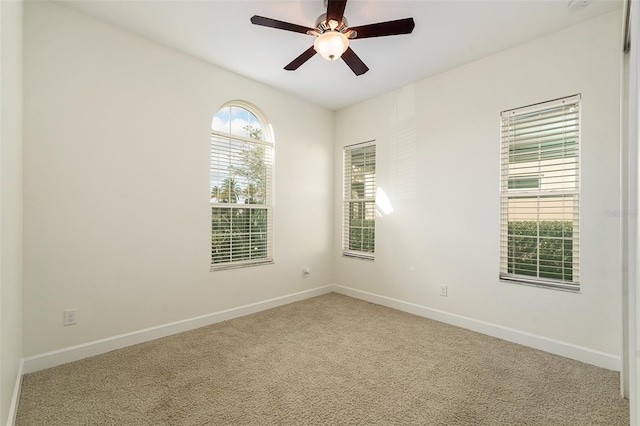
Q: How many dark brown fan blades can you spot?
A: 5